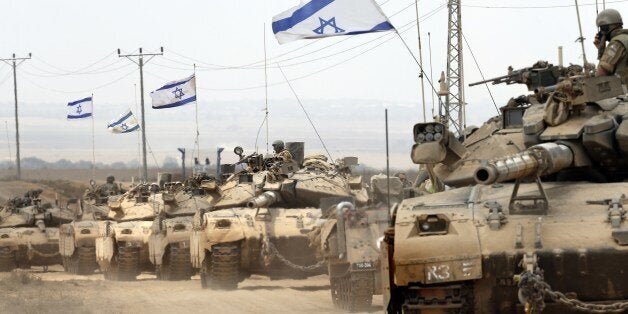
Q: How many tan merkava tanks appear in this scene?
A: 6